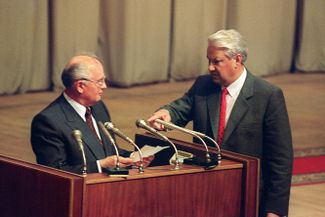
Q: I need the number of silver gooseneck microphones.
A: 6